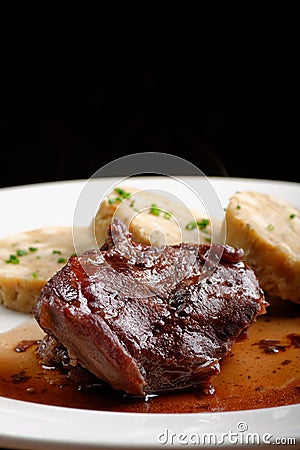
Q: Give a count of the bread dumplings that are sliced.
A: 3